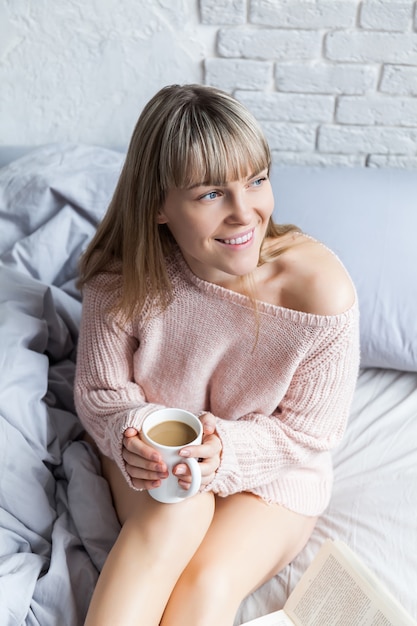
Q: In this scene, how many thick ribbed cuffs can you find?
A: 2